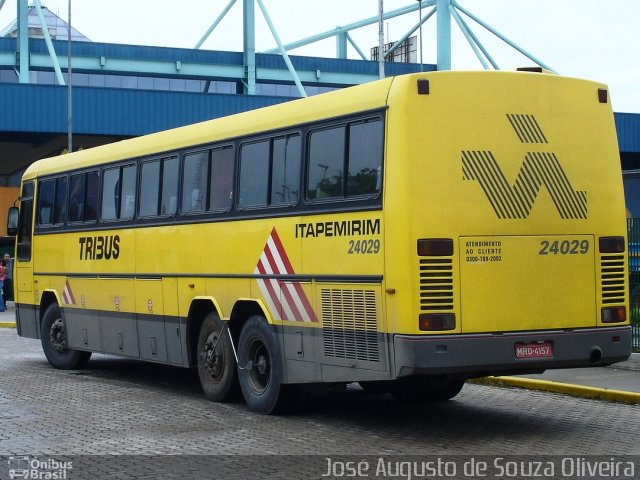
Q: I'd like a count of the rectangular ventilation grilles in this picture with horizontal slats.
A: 3